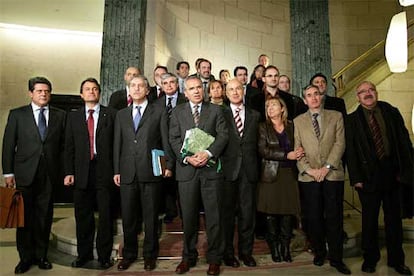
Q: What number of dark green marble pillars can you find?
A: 2